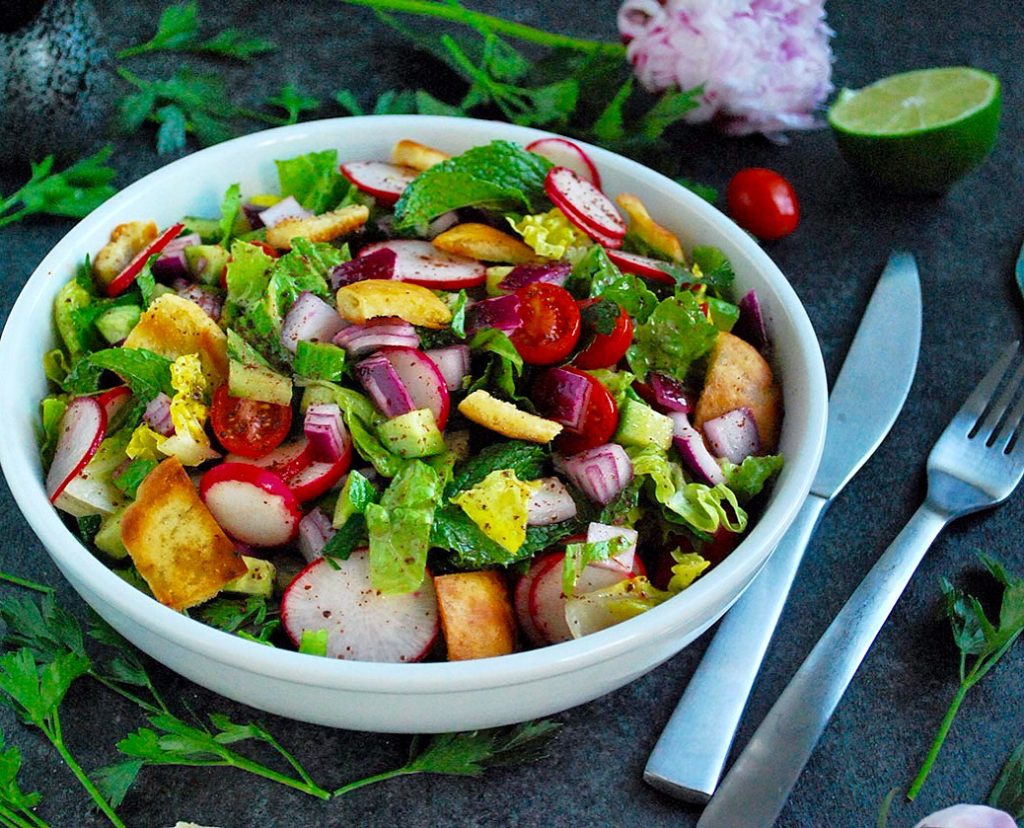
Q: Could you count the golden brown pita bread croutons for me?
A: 11